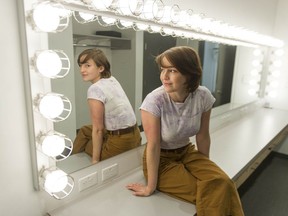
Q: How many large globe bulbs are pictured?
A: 5